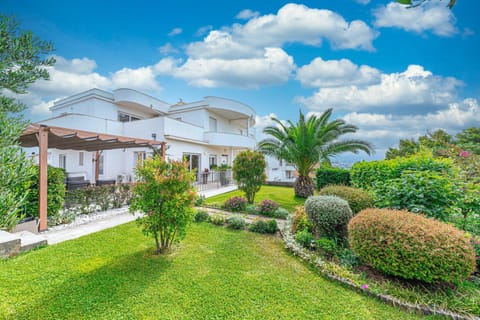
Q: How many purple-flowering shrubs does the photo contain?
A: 2